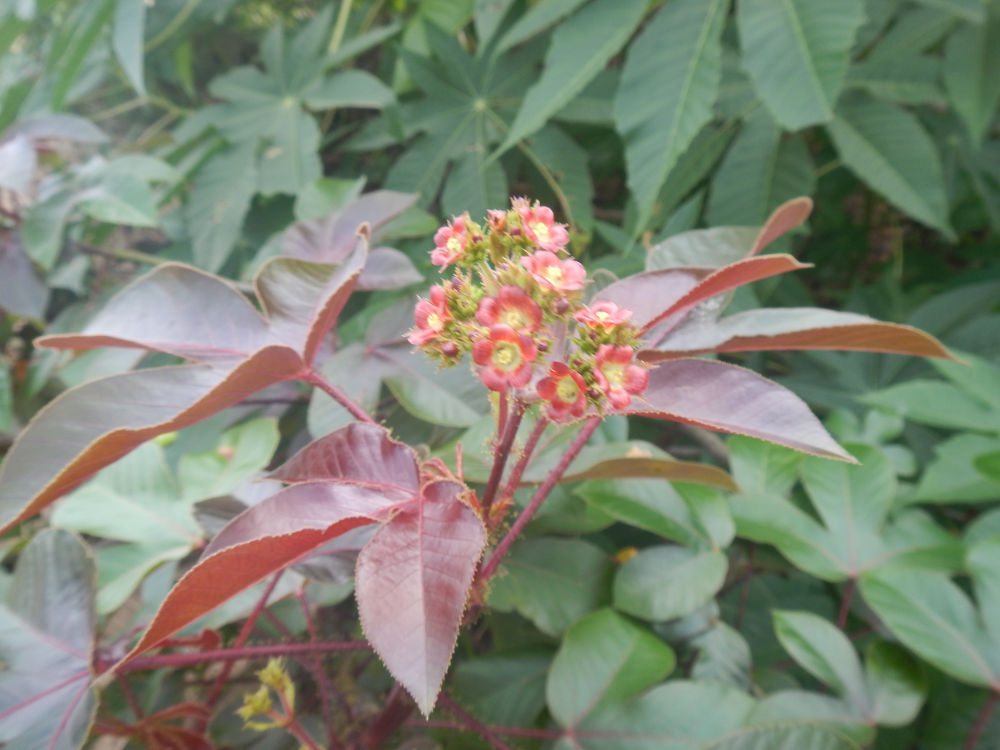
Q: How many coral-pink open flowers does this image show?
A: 9